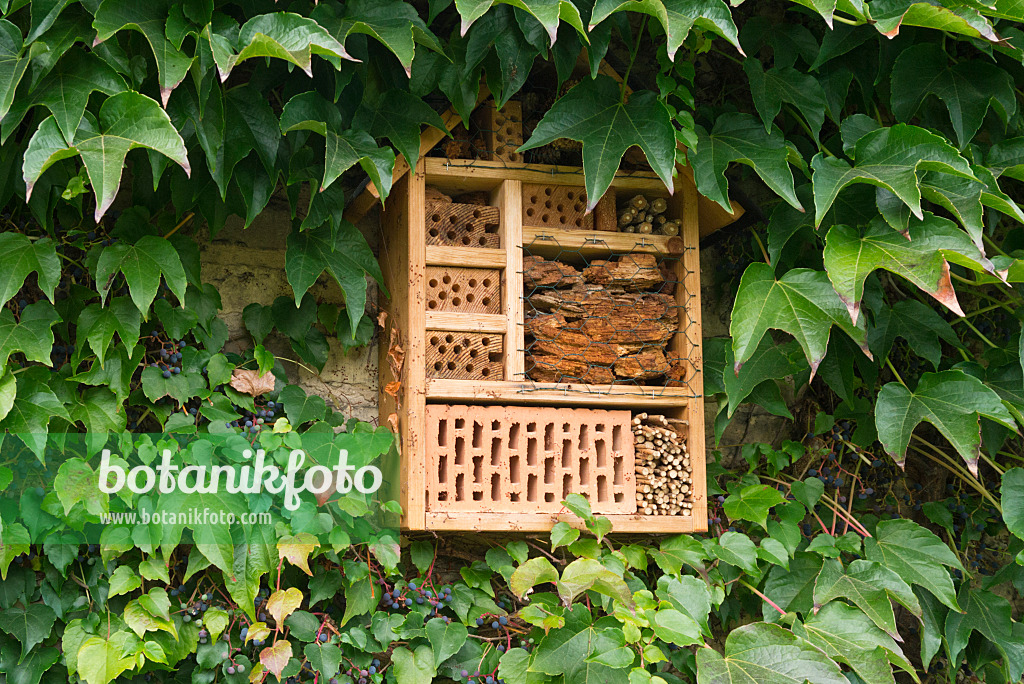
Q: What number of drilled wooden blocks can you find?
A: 5